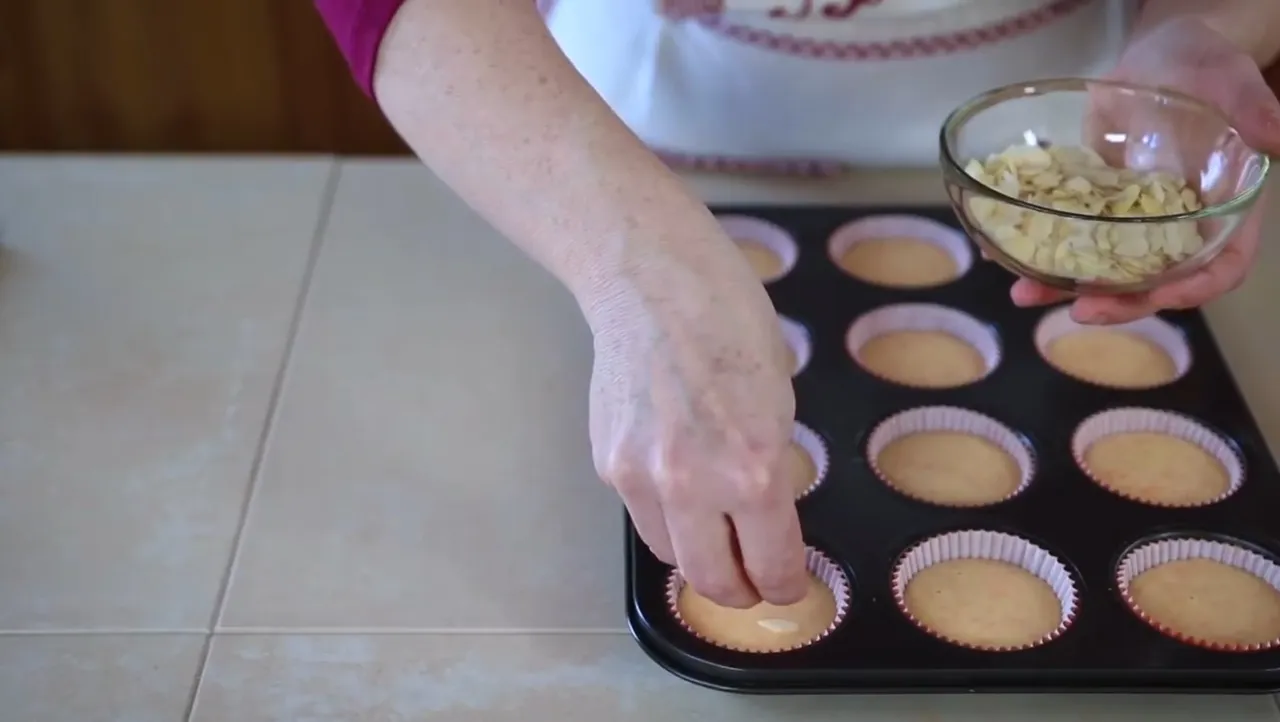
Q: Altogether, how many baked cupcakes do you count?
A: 0